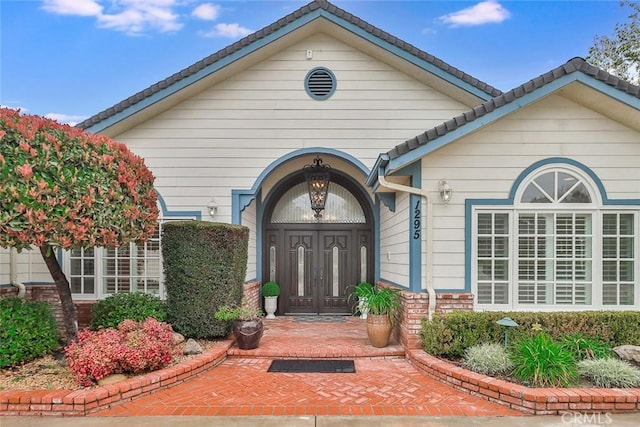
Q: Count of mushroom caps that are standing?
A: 1